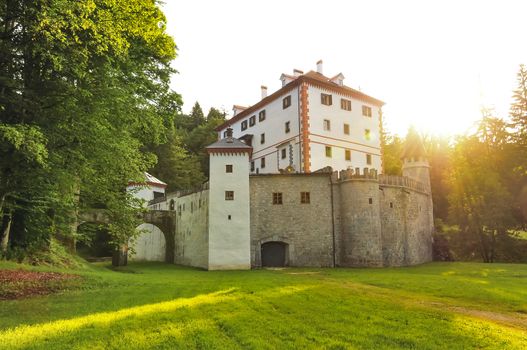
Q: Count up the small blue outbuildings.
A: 0